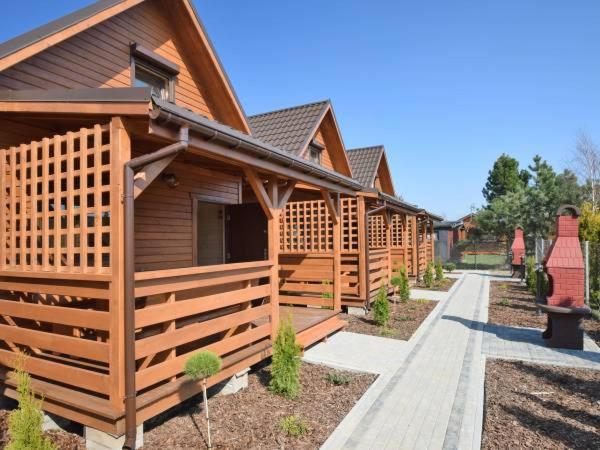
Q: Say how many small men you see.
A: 0